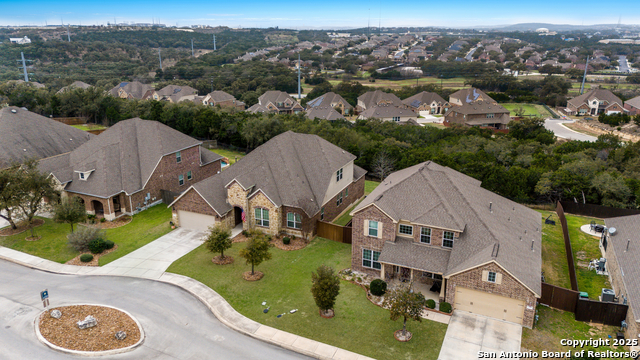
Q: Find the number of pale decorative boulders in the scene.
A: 3